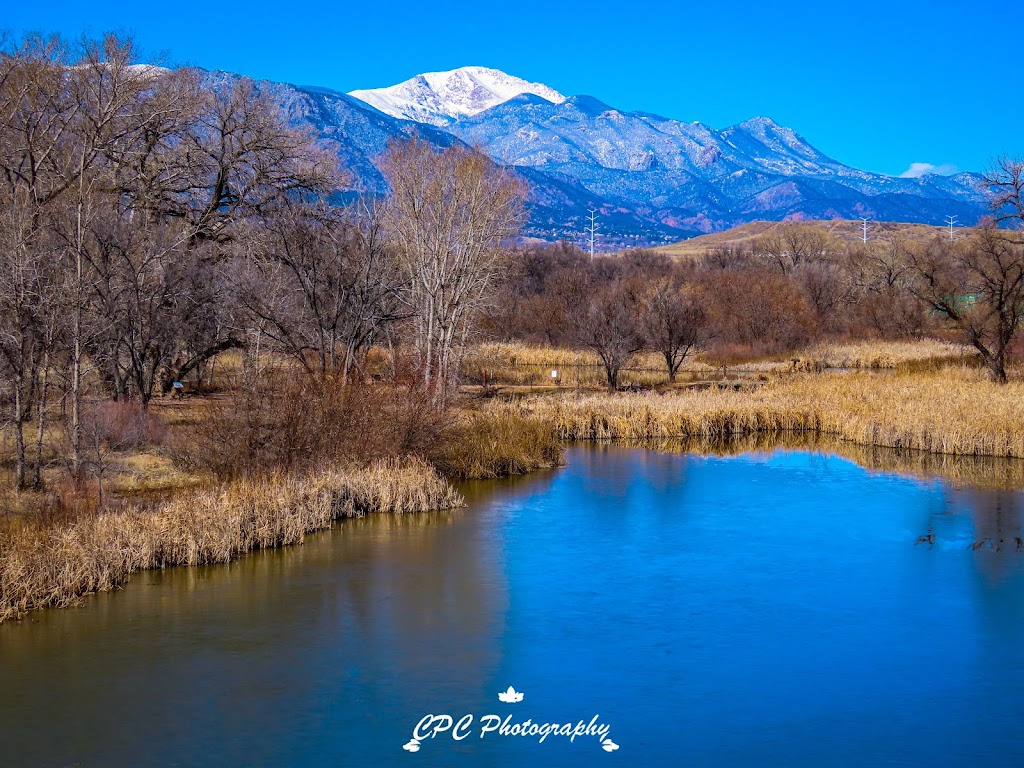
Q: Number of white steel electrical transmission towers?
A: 3